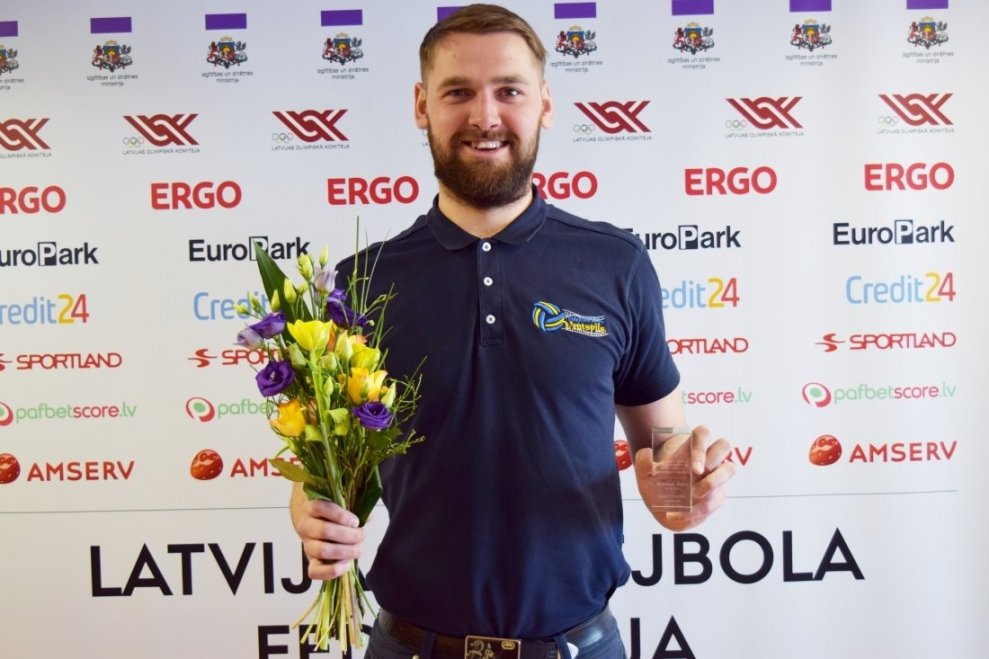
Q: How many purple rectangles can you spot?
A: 9